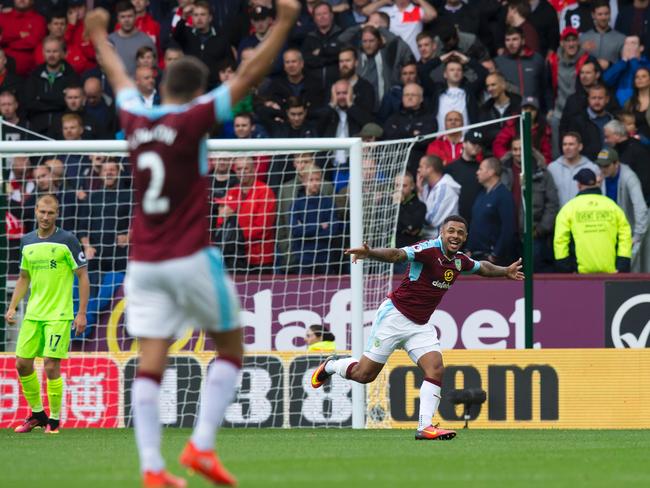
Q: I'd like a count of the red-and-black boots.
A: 4